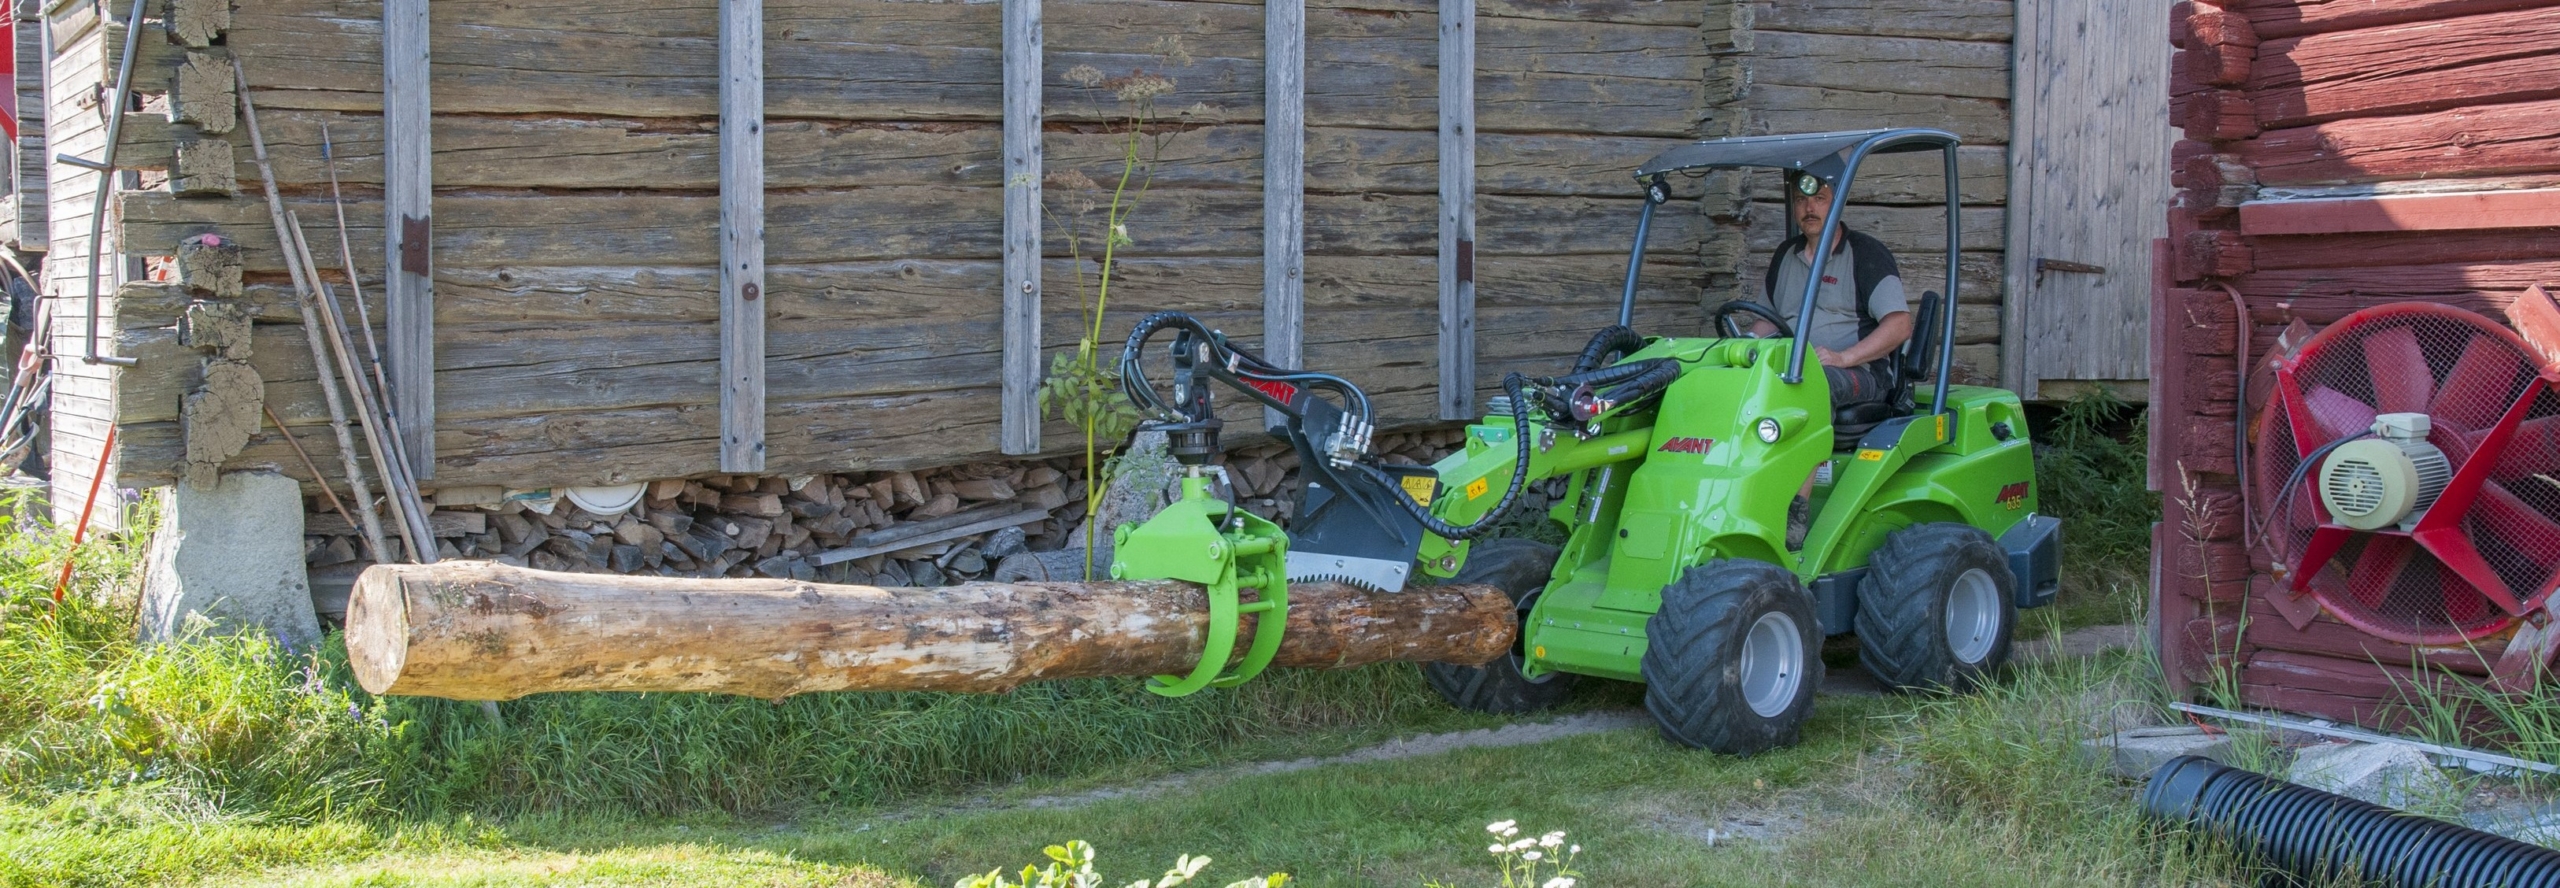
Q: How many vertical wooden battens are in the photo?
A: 5